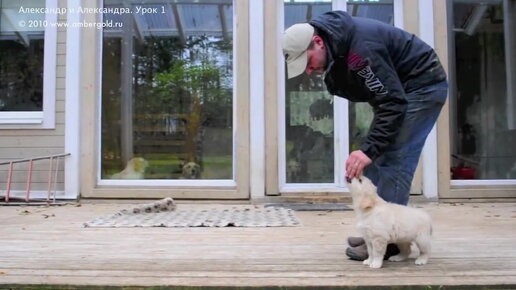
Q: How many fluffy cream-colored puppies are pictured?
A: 1